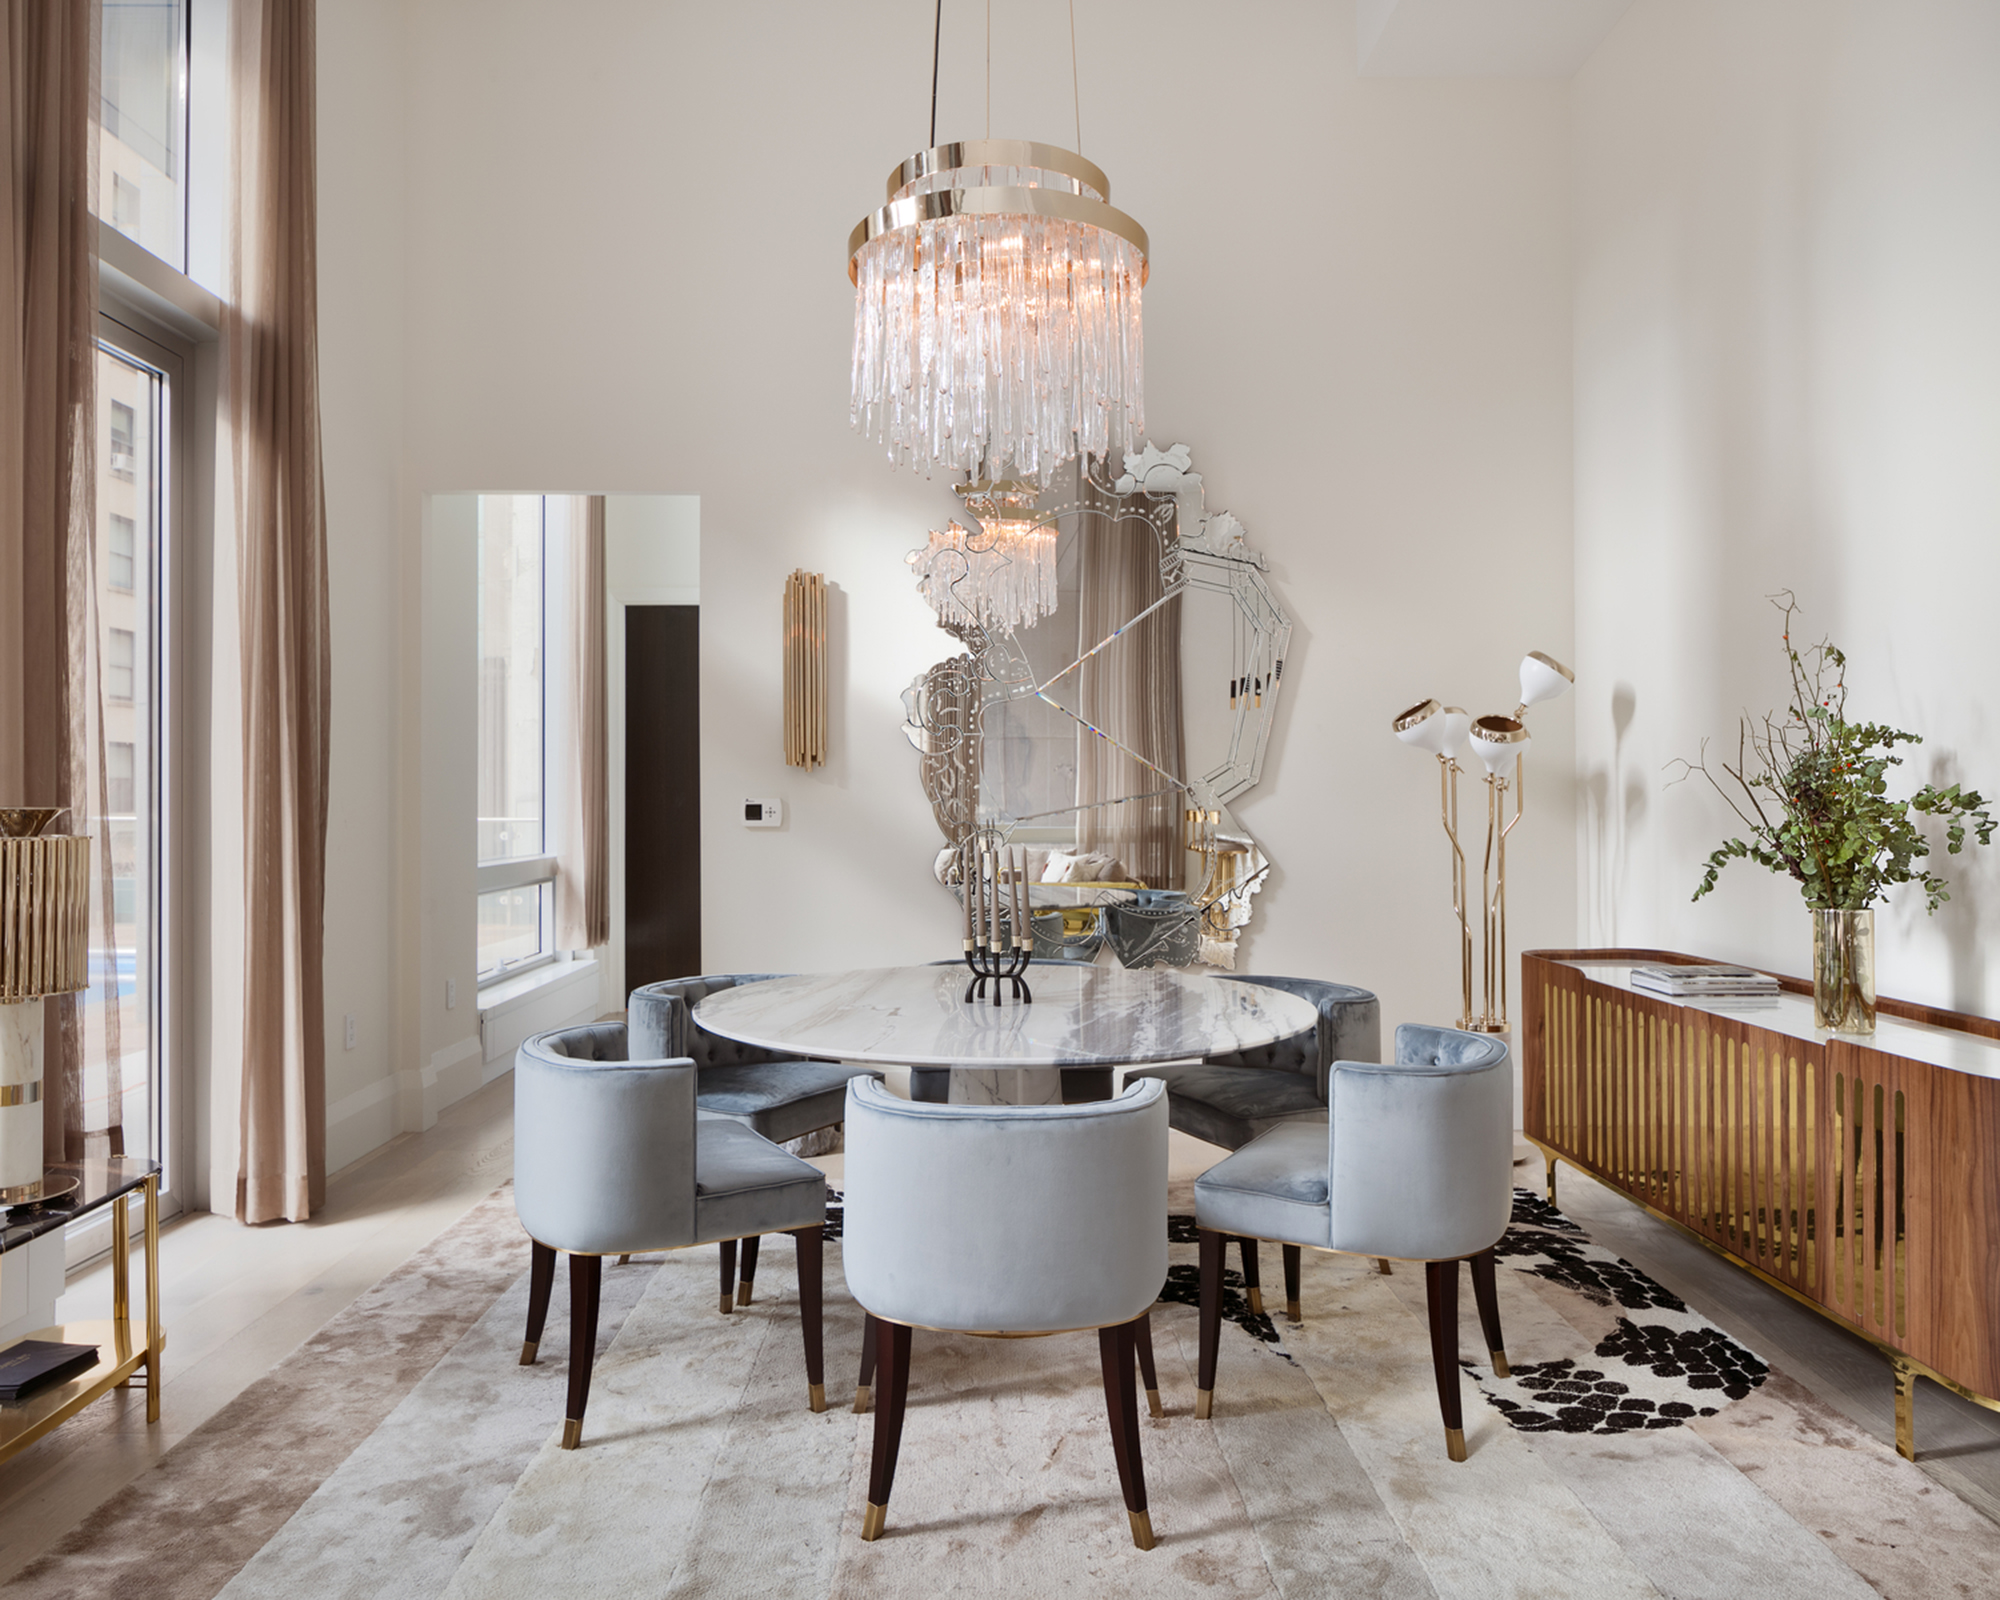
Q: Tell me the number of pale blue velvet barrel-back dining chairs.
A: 6